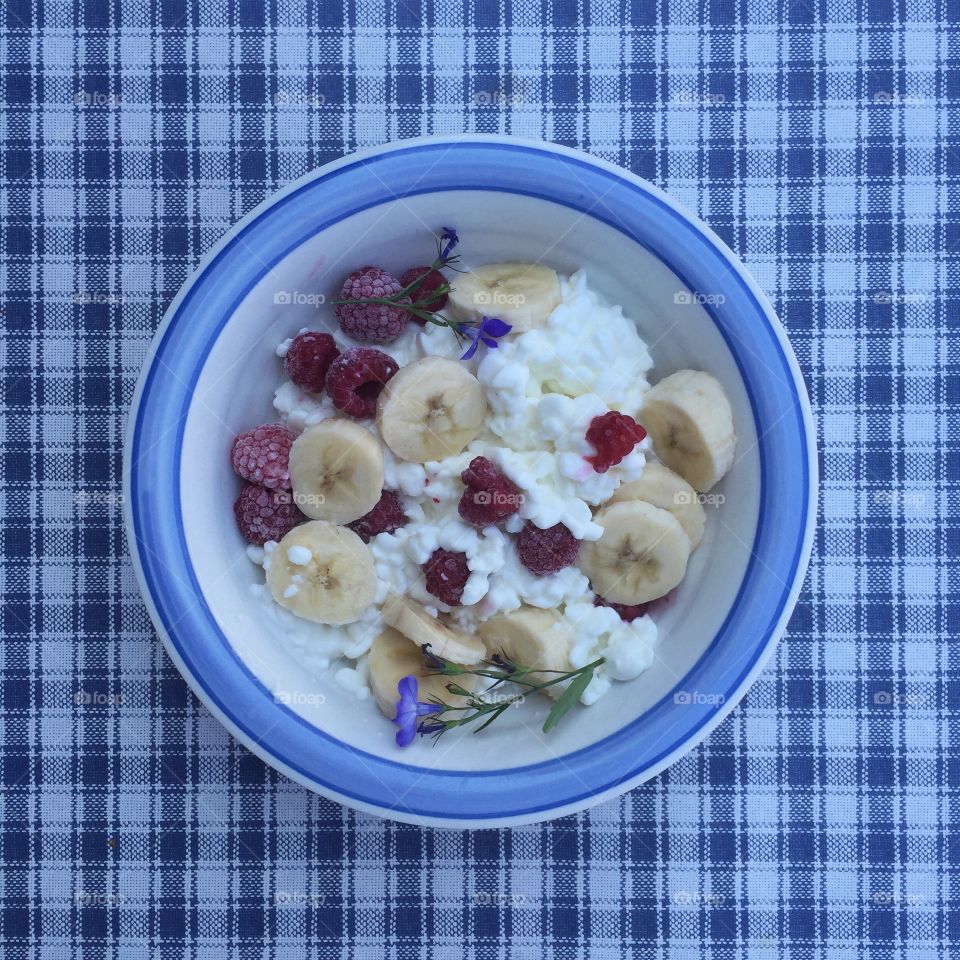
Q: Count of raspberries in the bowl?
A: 12